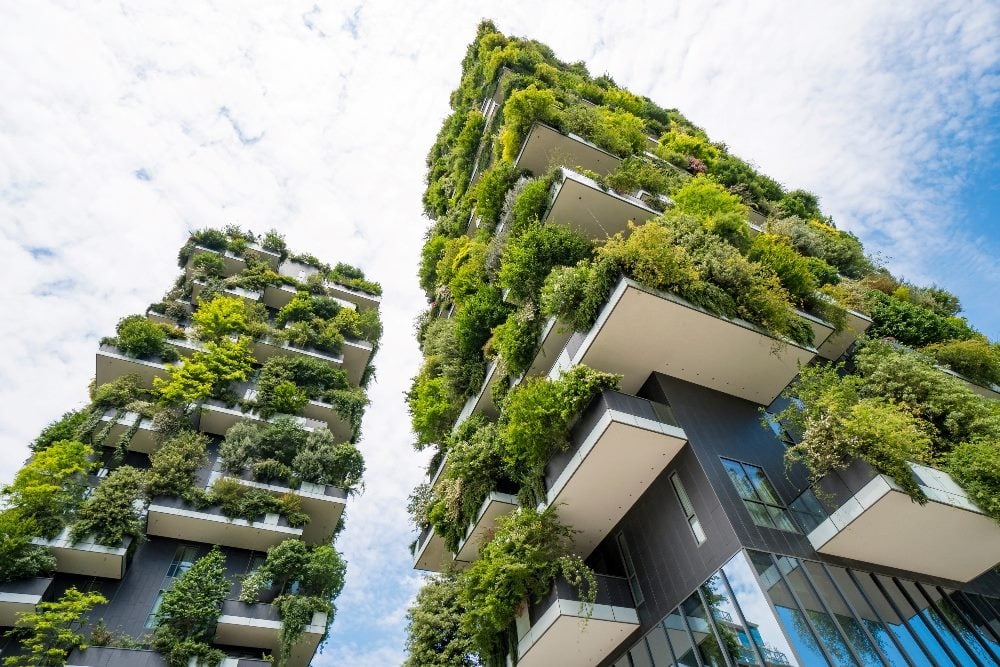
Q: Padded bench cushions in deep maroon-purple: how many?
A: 0